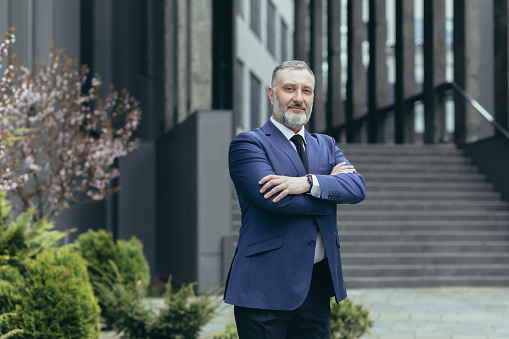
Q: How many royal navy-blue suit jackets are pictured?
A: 1